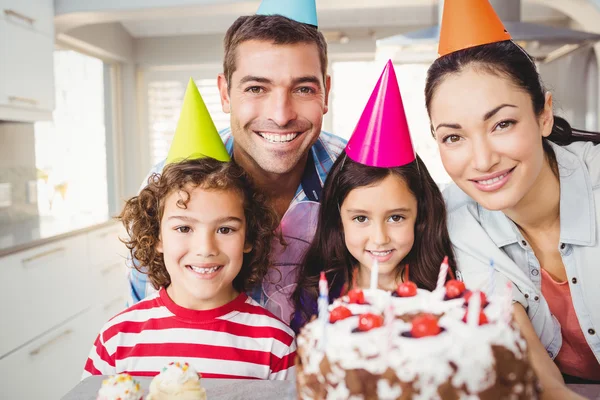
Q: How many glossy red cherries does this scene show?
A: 8